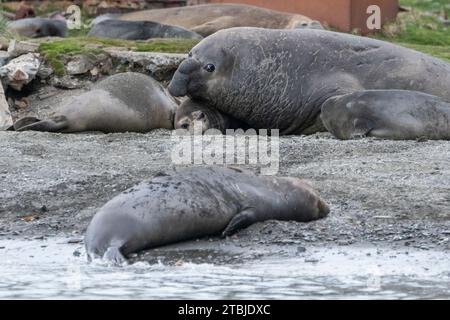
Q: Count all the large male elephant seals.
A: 1